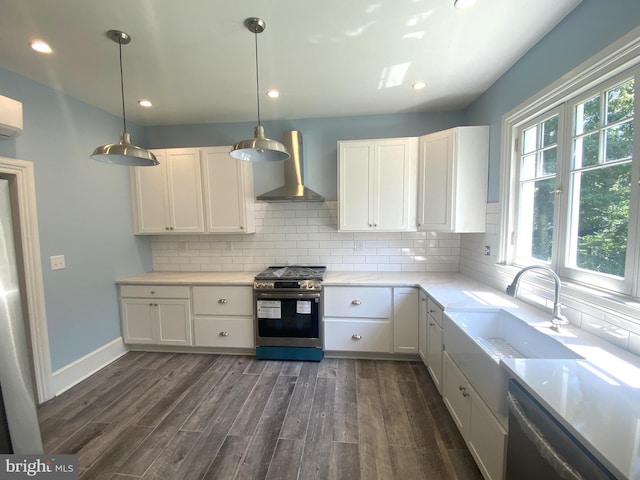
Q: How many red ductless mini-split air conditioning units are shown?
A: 0